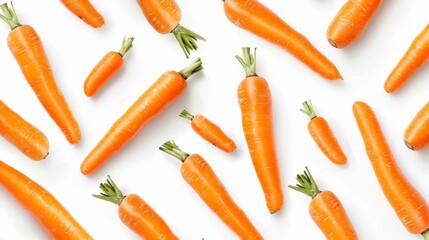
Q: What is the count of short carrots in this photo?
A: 3